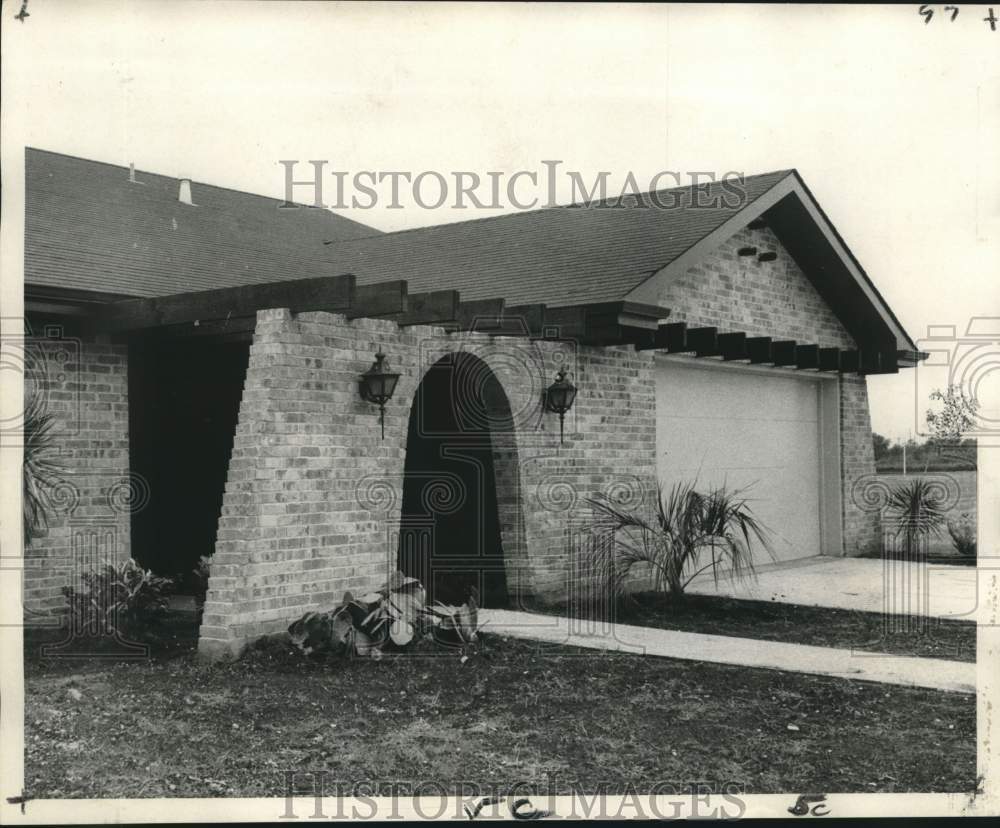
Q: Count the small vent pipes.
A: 2